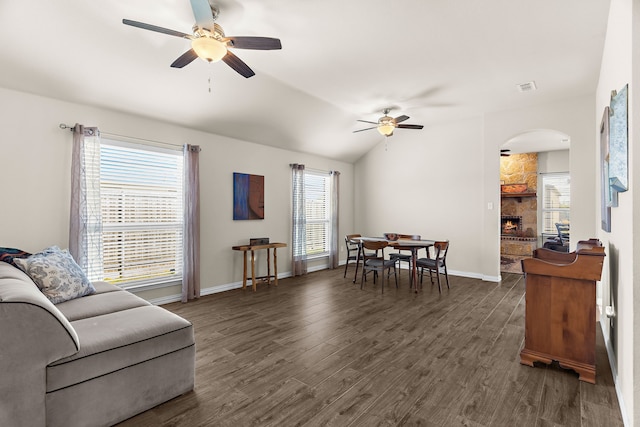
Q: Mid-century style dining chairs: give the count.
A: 4